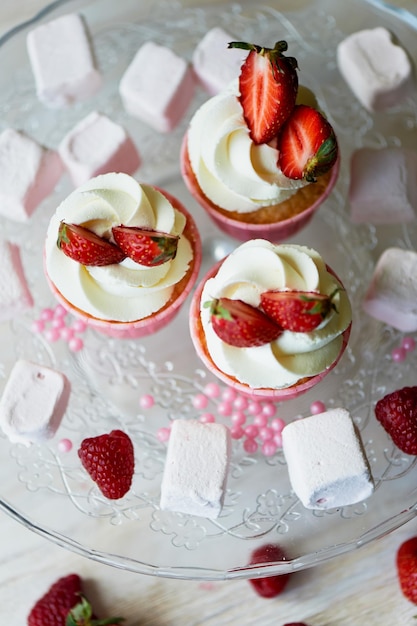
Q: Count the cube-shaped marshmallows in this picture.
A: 12